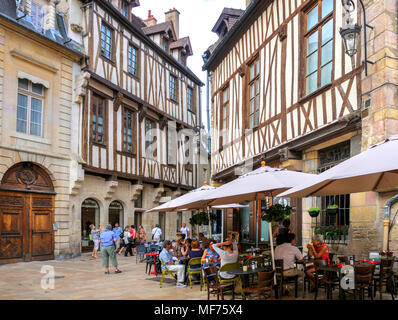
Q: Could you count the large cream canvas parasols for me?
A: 3